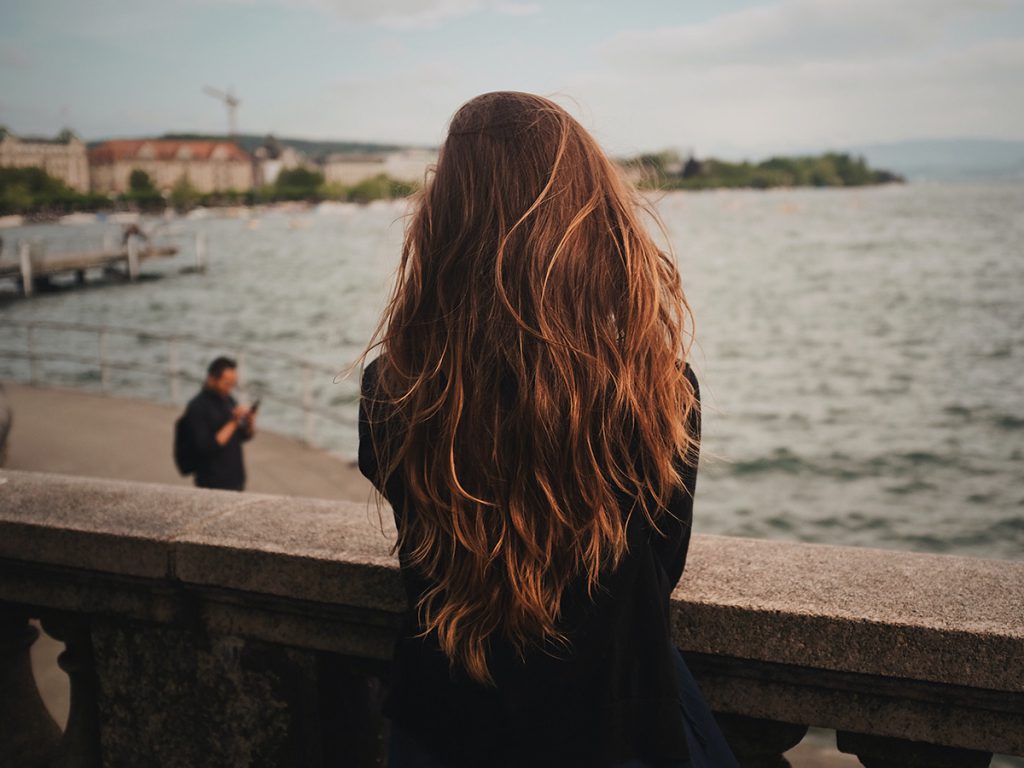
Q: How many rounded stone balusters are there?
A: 4